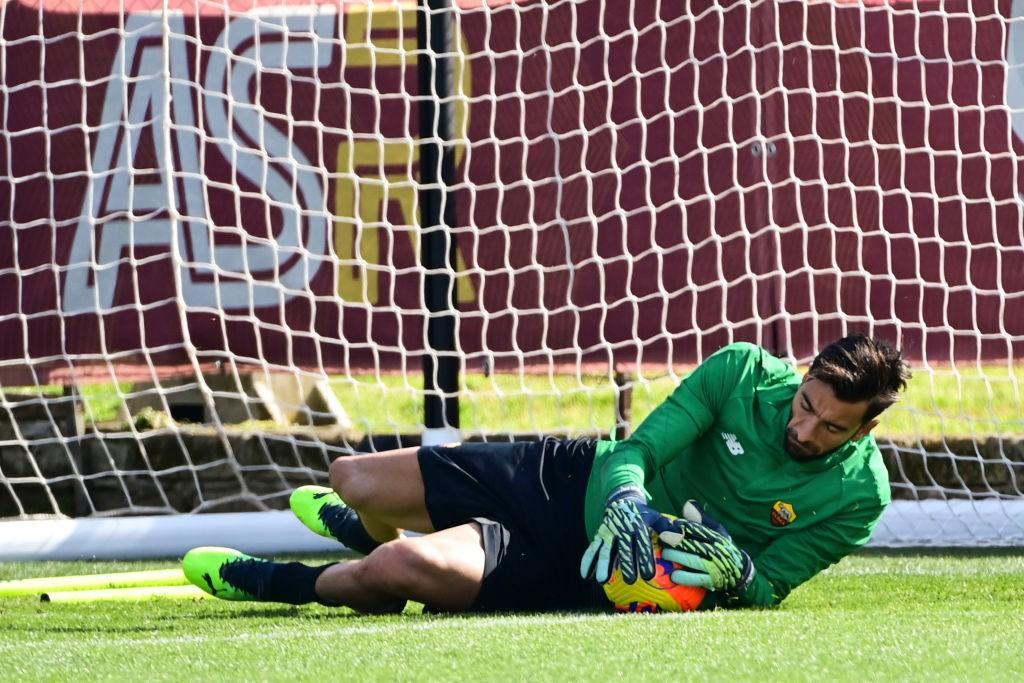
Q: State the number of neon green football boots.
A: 2